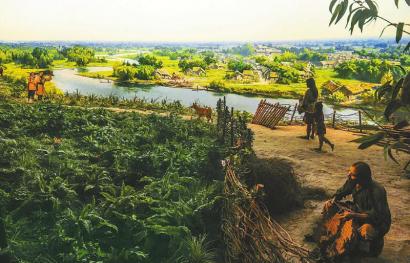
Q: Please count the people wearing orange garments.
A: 2